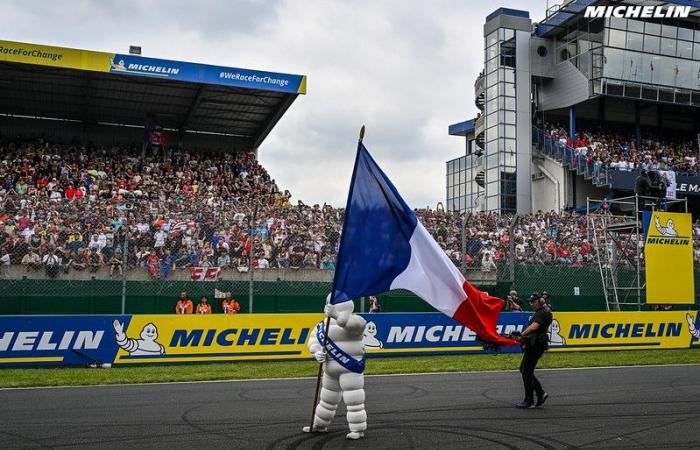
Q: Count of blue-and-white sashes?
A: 1